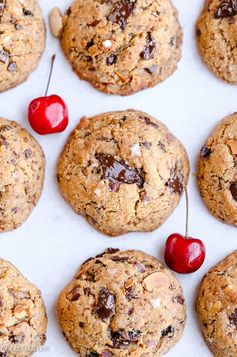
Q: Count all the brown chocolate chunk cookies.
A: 9